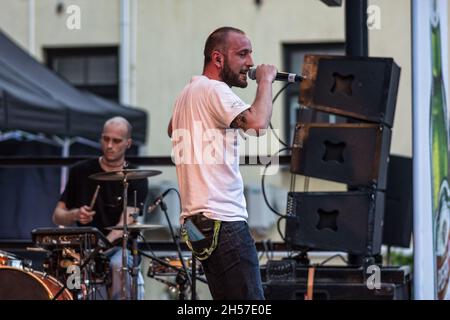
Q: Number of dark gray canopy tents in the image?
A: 1